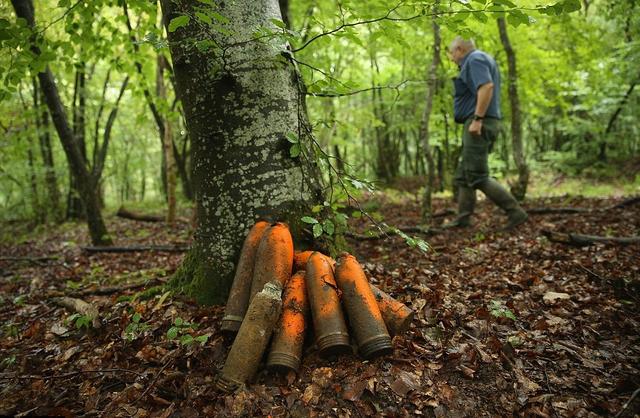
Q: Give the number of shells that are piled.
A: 7